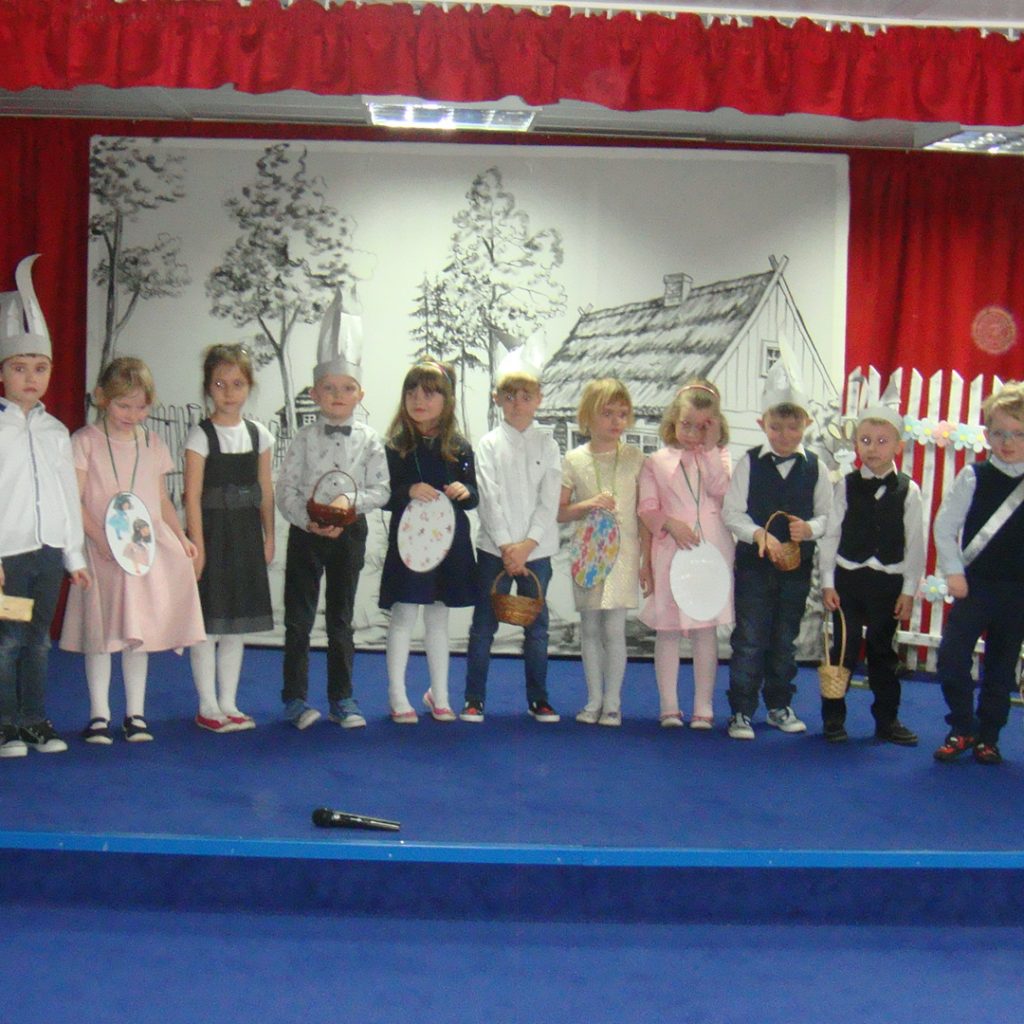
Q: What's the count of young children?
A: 11